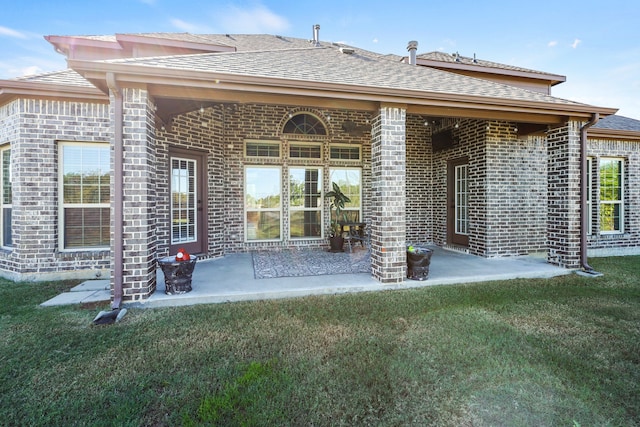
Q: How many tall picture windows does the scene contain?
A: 3